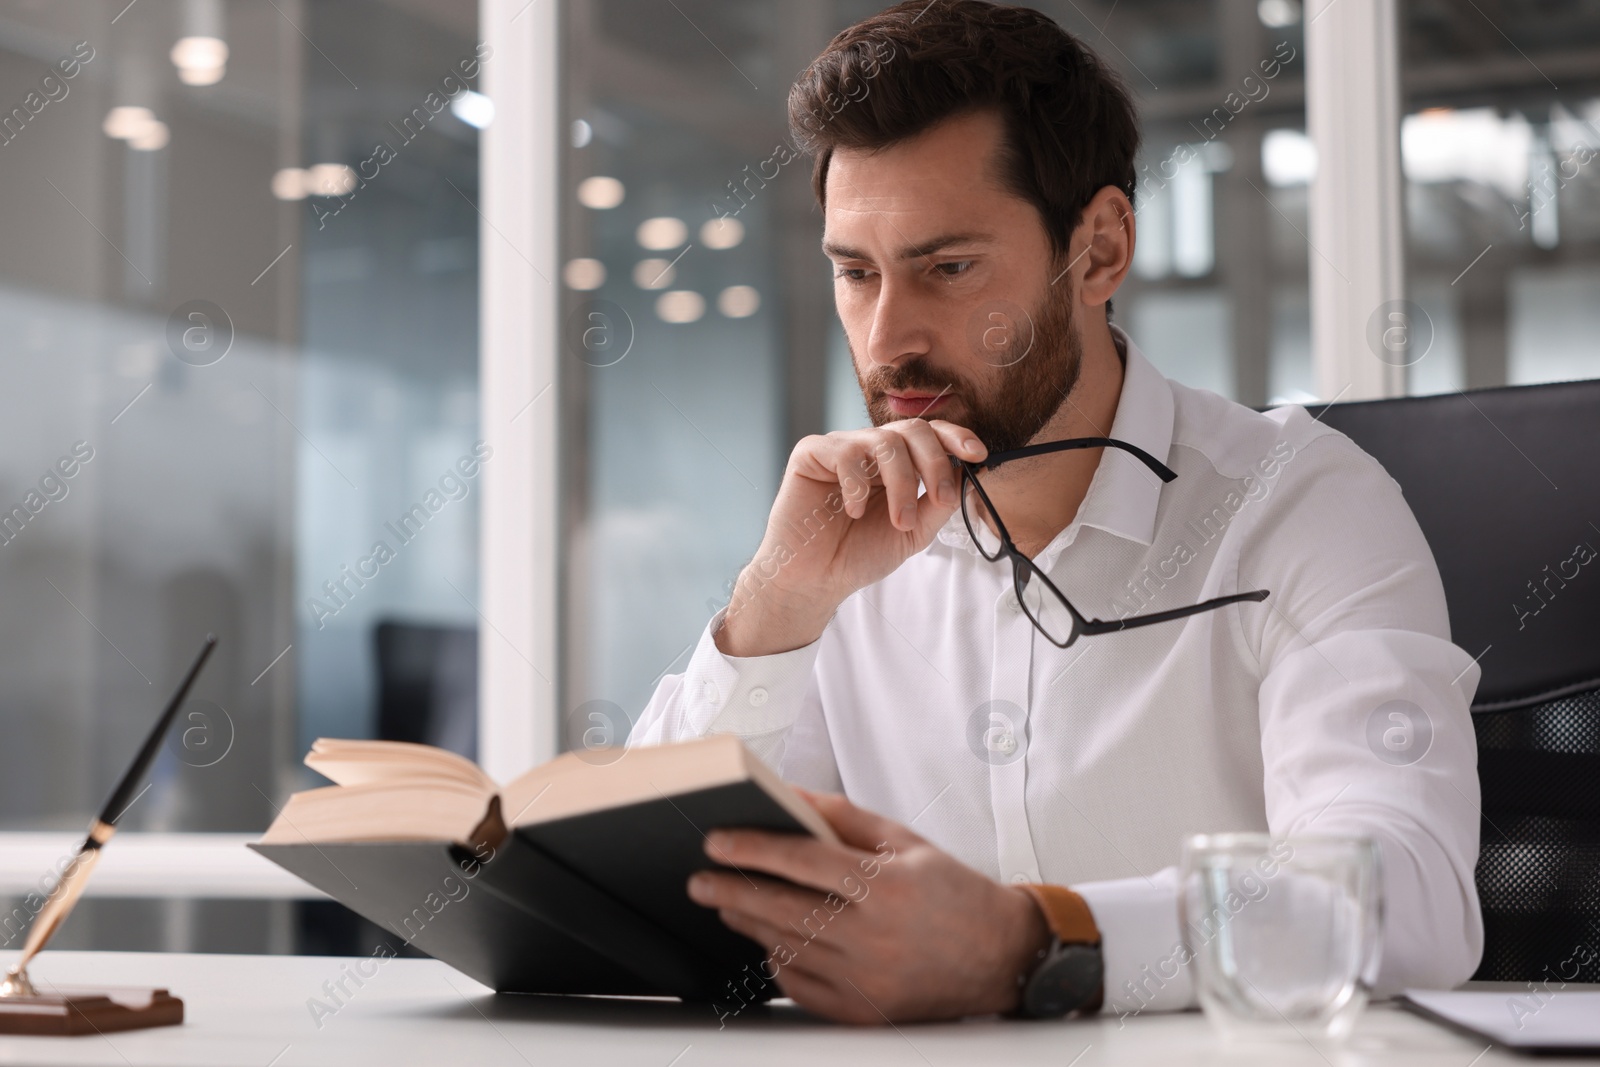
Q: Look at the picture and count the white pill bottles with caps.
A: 0